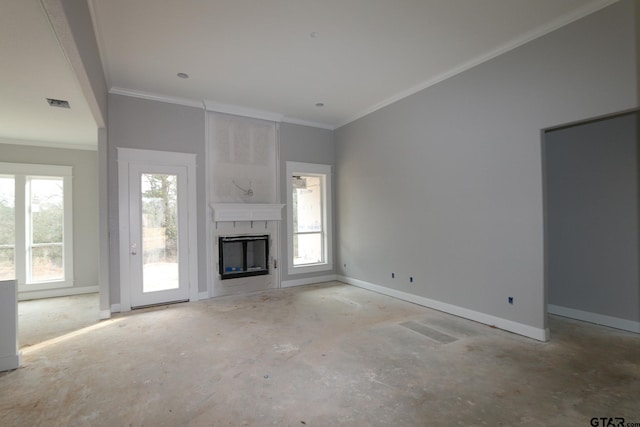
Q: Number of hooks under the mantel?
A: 4